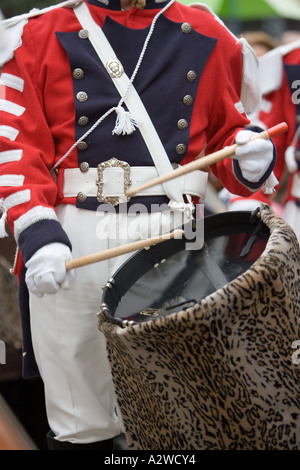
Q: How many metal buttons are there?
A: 13